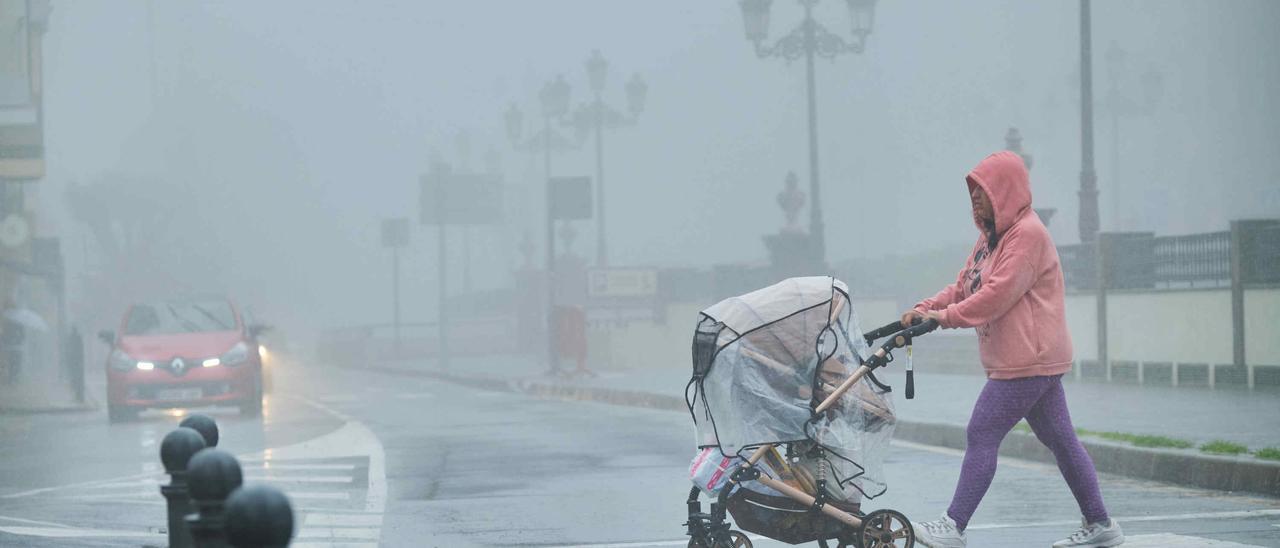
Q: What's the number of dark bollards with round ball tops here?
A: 4